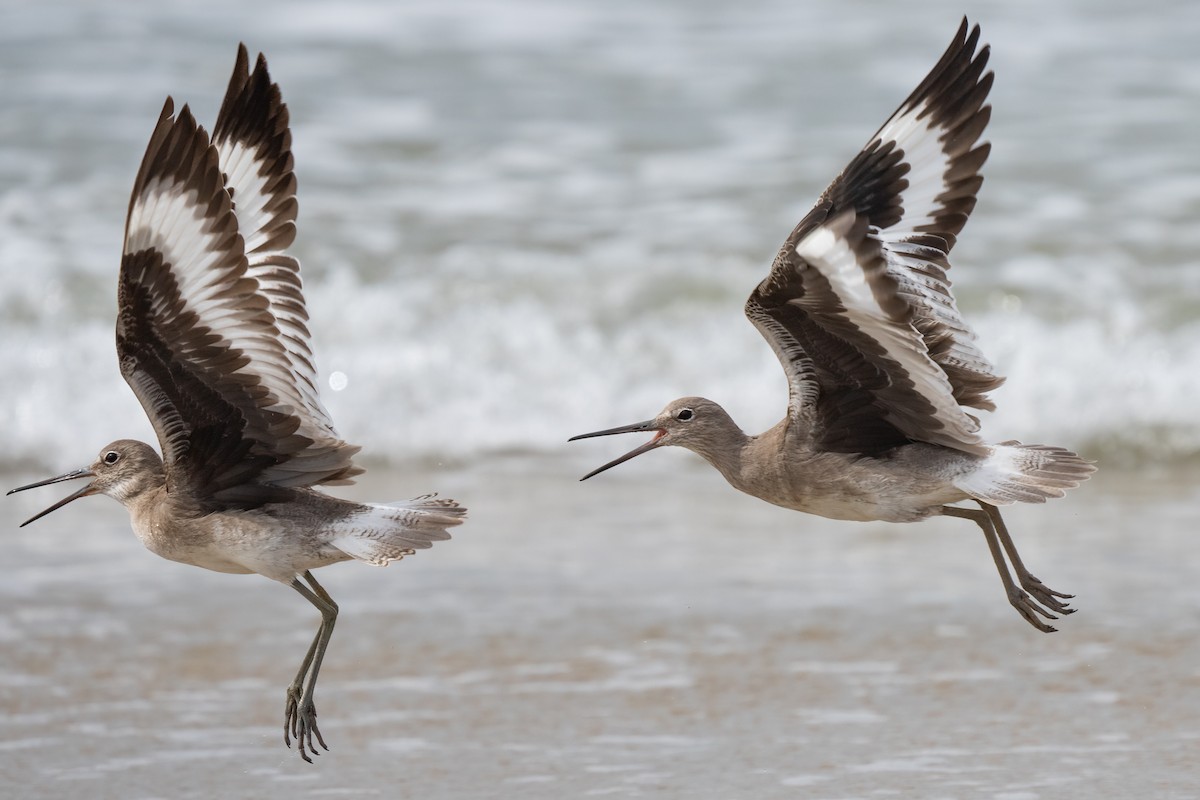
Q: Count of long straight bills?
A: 2